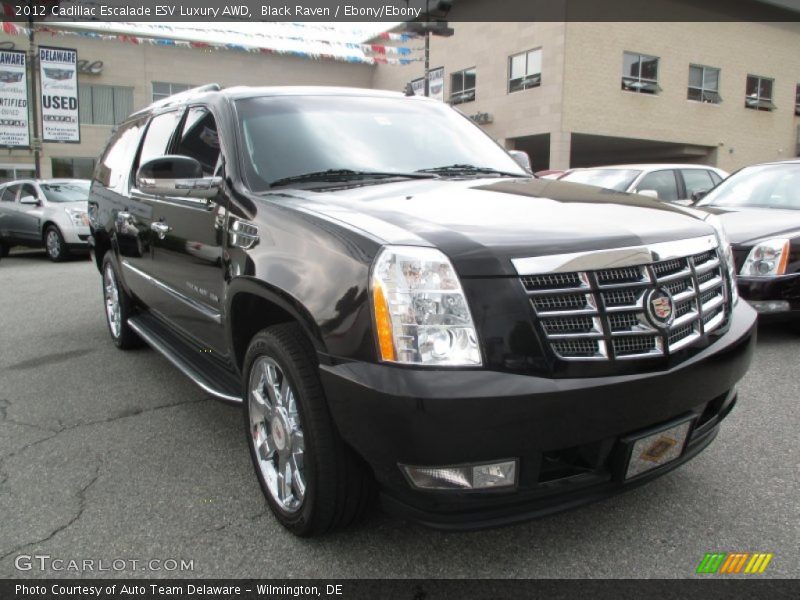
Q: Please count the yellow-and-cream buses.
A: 0